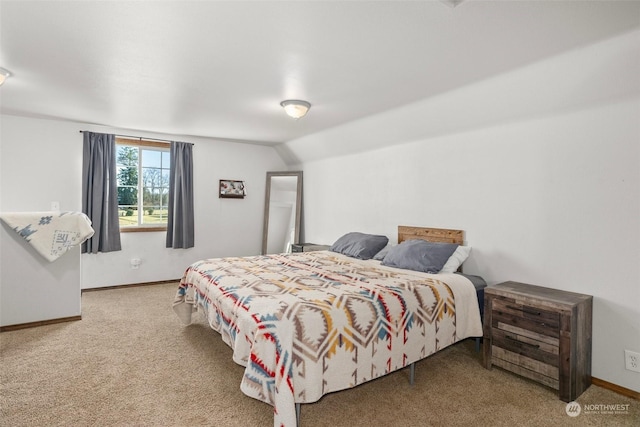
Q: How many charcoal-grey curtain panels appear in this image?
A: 2